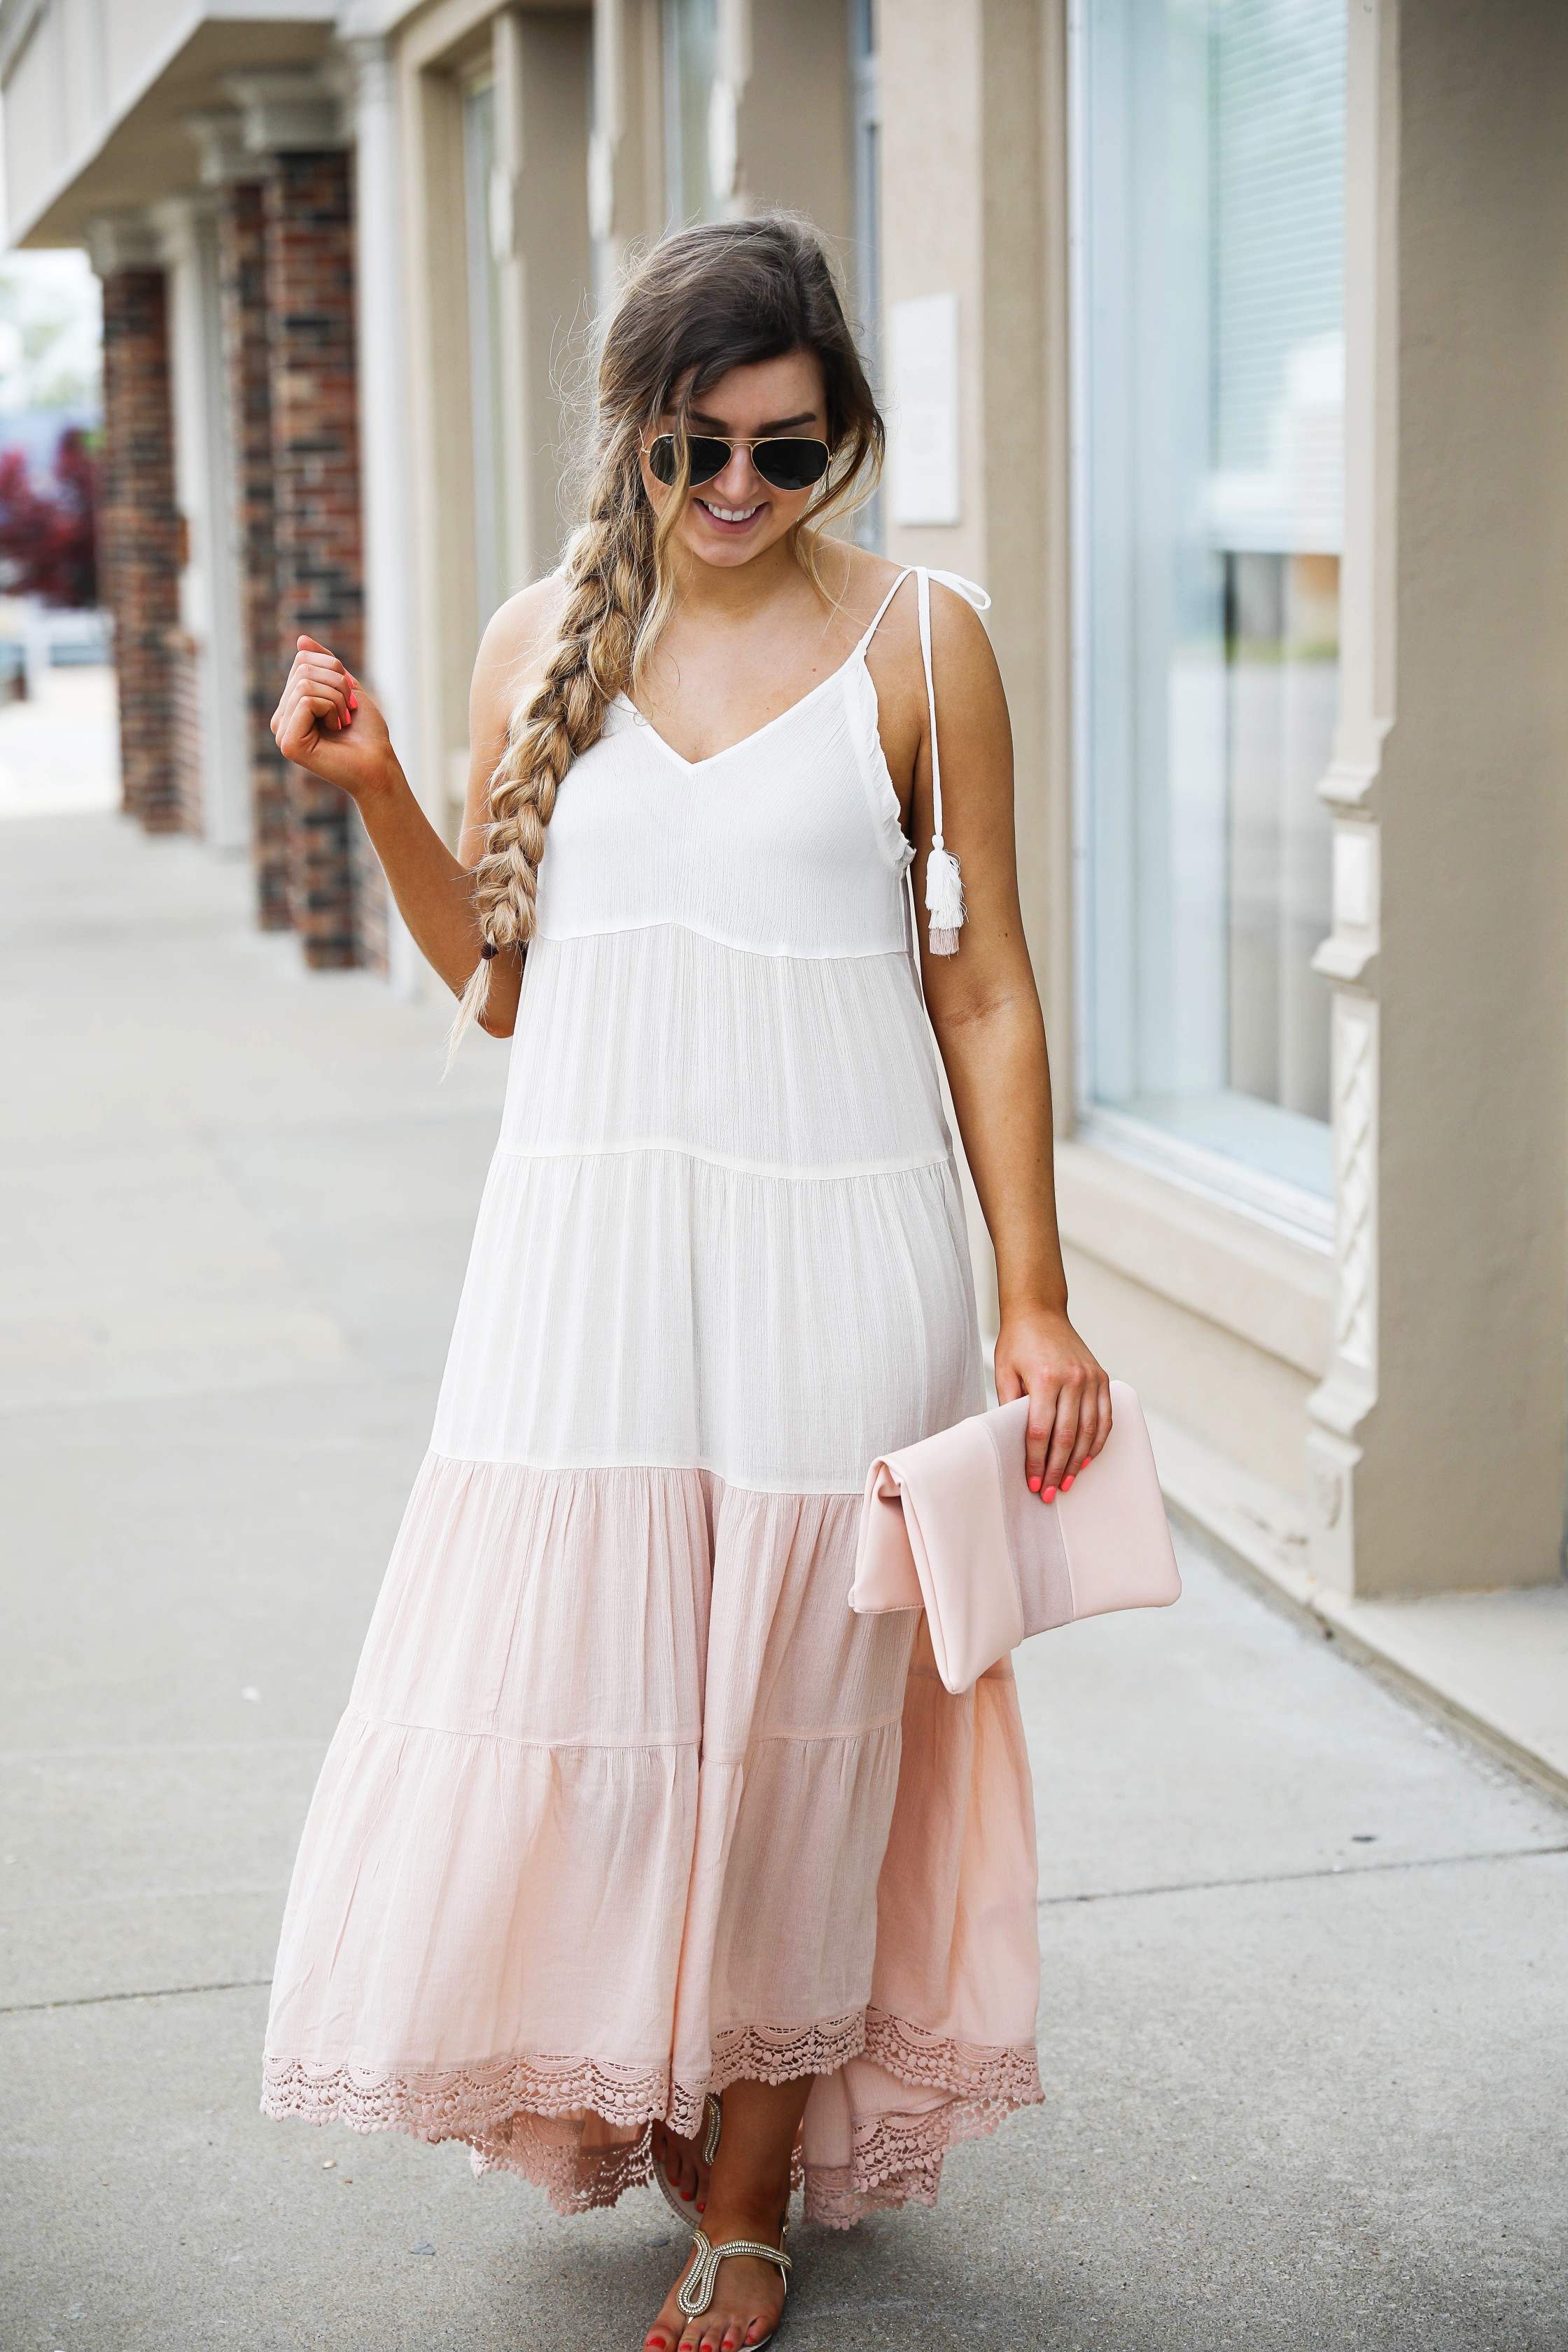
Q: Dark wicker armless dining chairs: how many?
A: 0